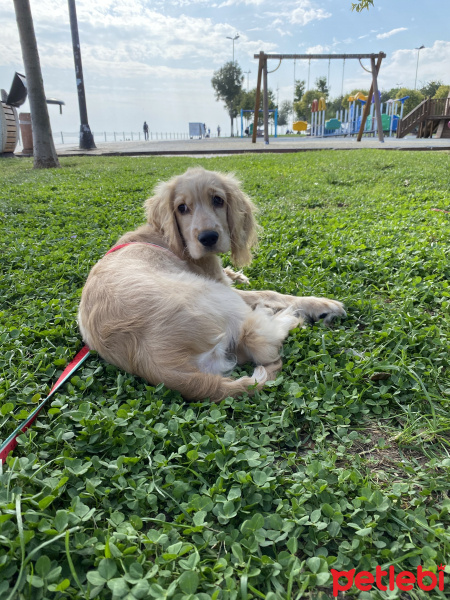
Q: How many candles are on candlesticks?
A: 0